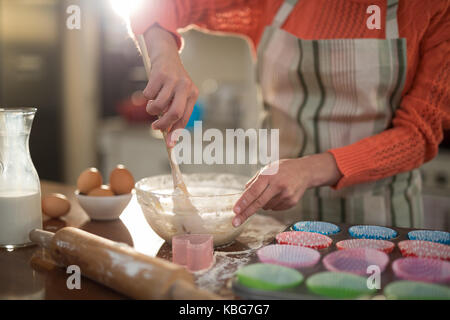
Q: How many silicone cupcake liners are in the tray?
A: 12